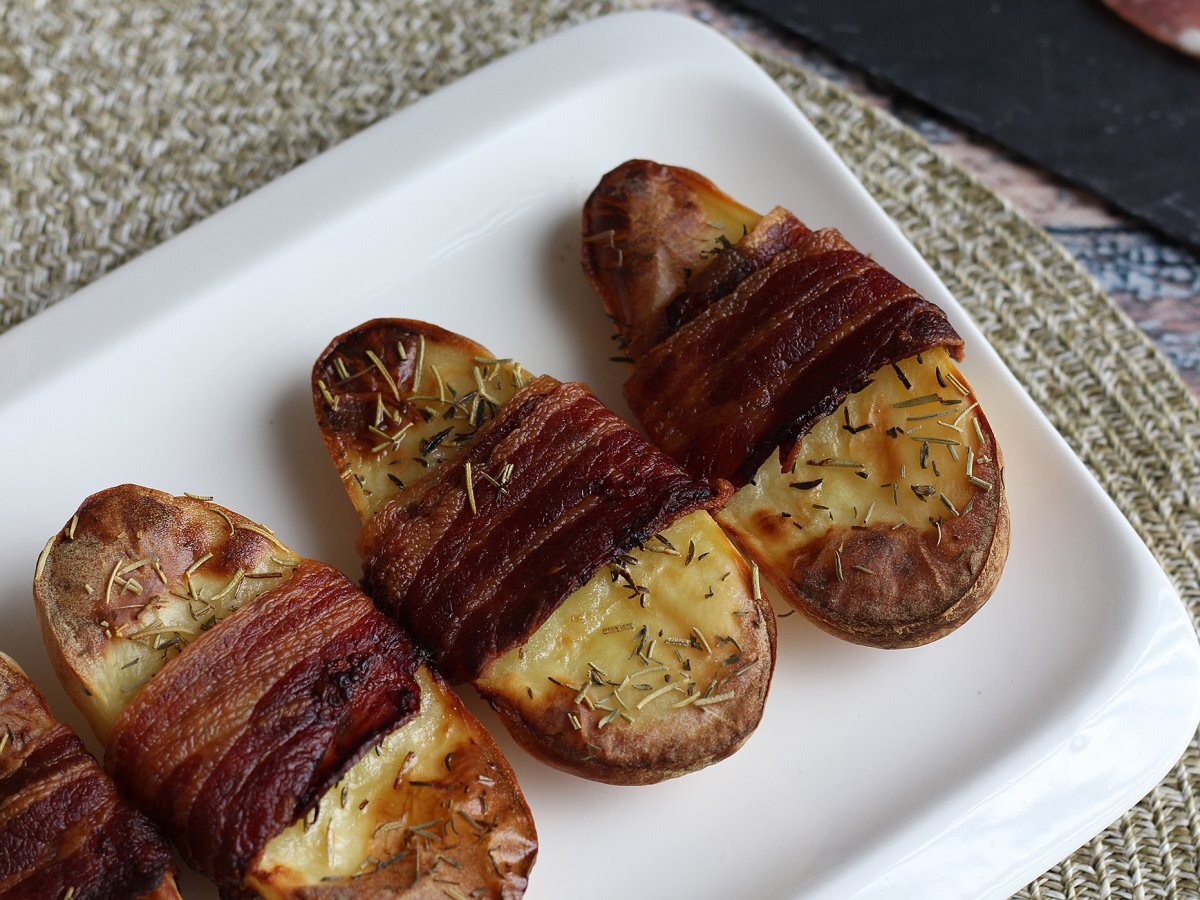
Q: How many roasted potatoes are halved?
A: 4